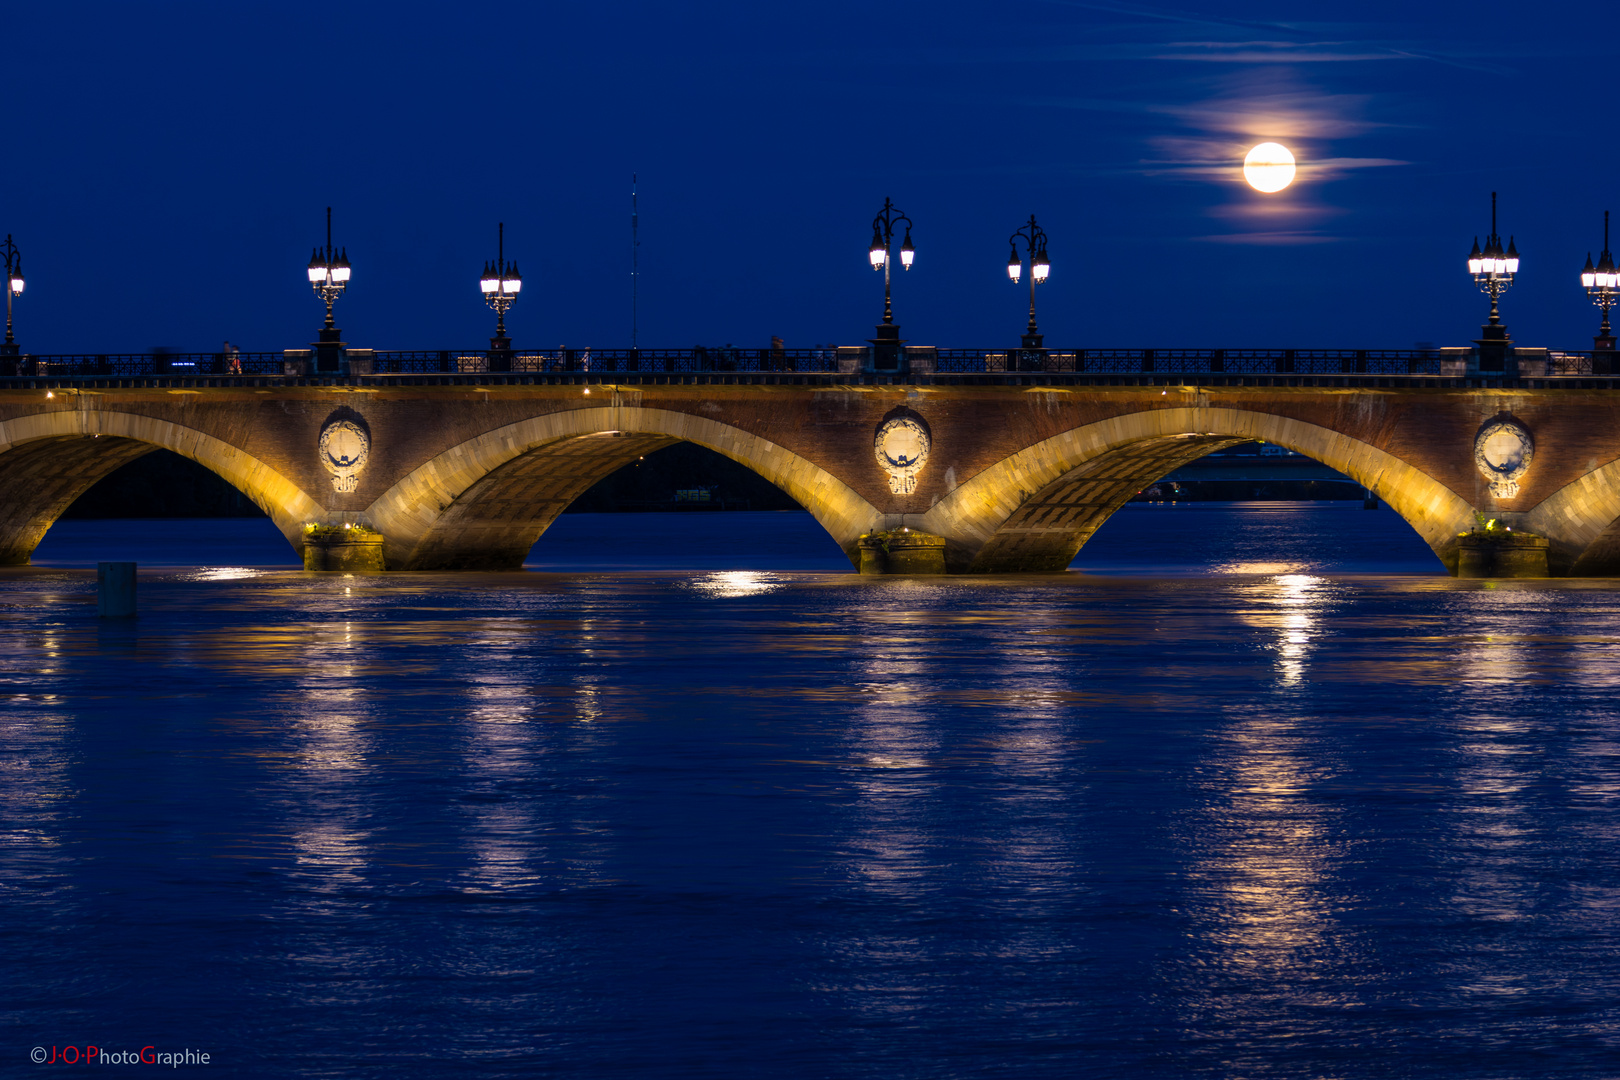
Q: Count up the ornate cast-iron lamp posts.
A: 7